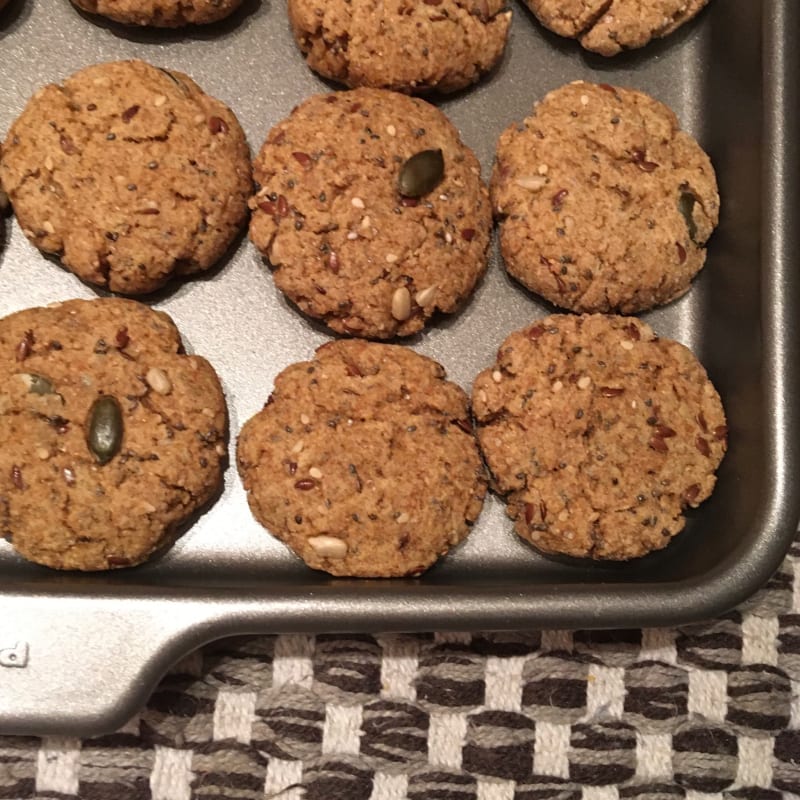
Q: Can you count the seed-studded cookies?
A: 9